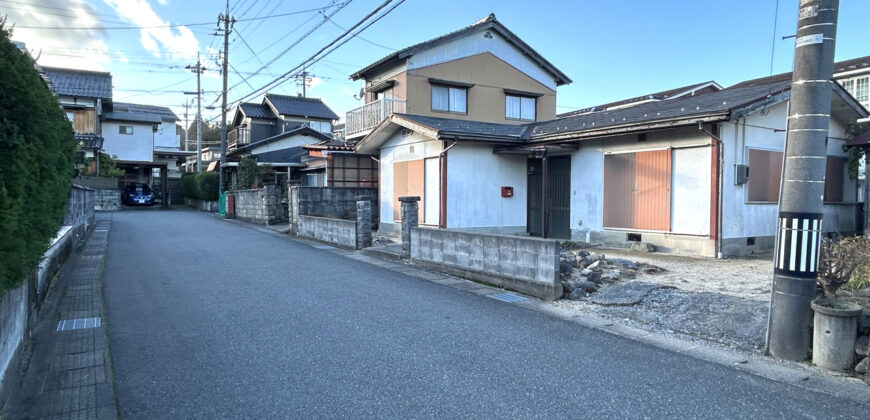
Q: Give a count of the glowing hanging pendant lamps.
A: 0